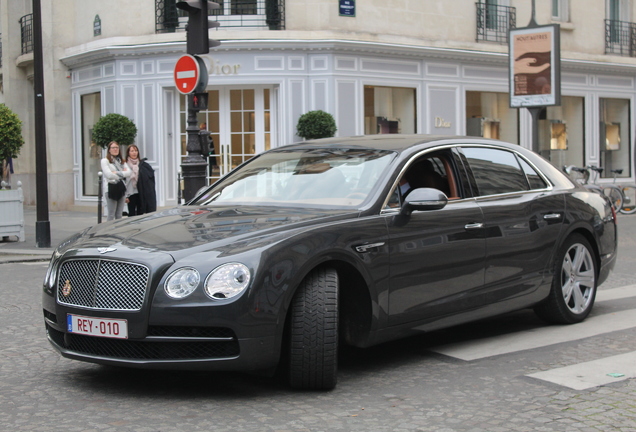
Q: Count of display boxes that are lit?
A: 3